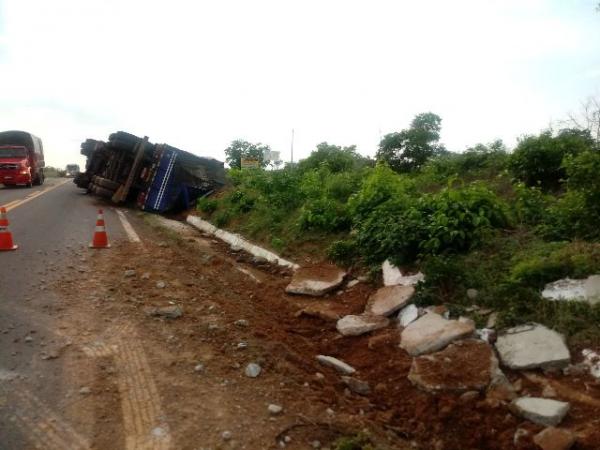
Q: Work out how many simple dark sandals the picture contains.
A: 0